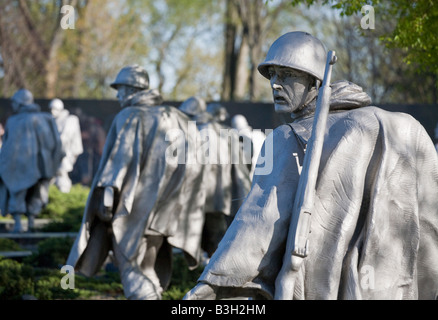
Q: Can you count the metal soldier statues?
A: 7